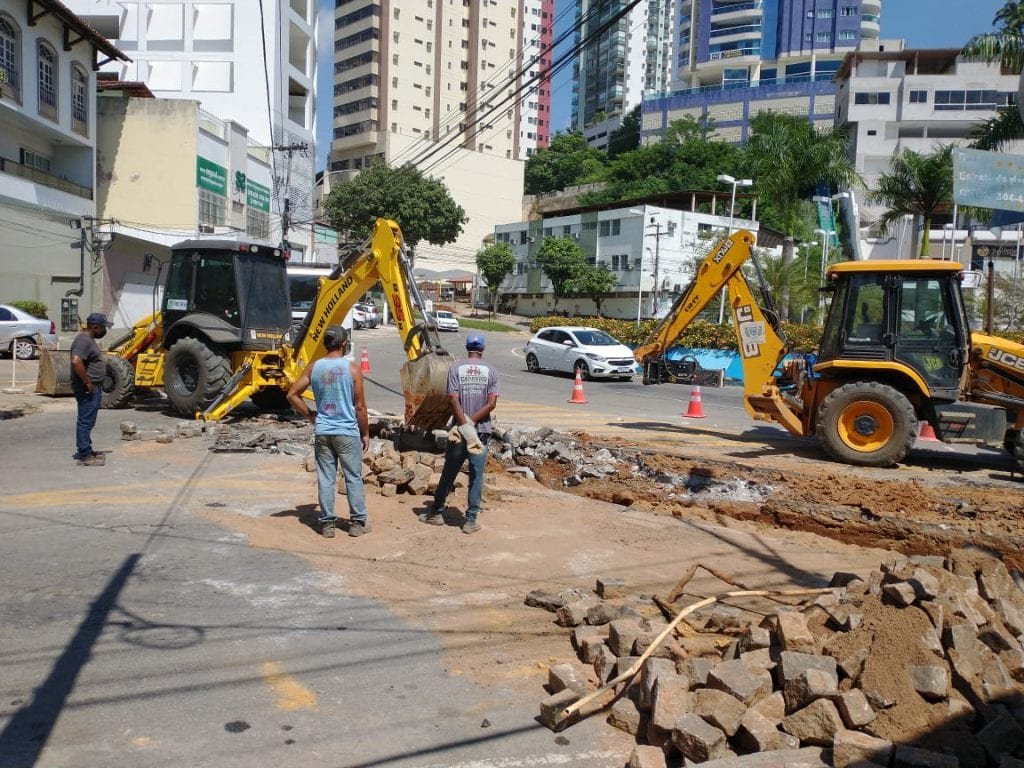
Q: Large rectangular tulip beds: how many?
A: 0